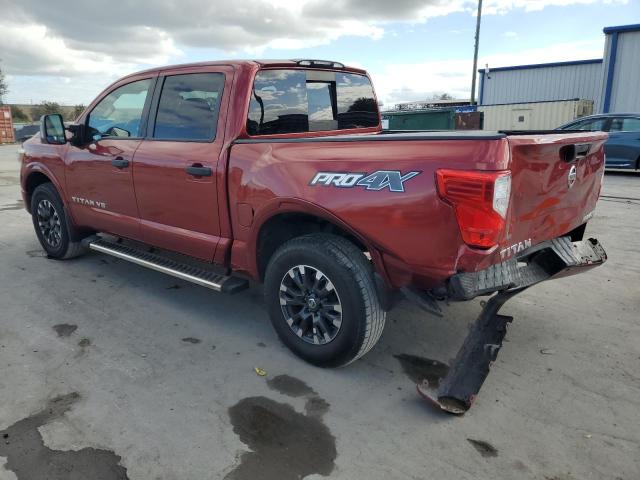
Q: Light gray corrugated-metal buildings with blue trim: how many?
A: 2